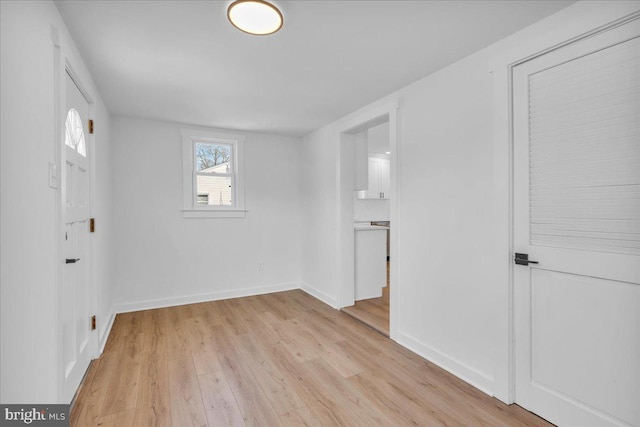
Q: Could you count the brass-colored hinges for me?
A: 3